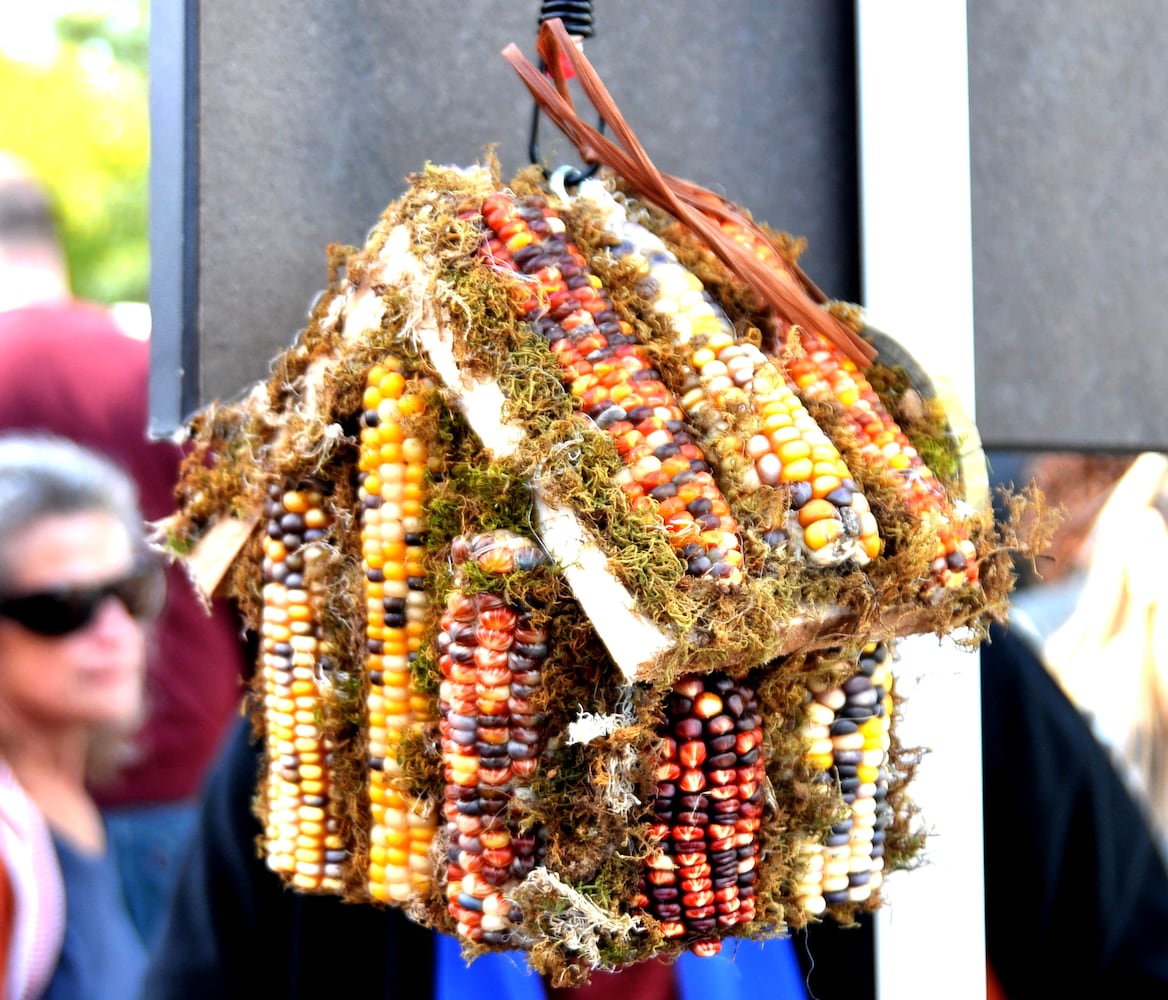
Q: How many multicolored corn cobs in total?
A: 8